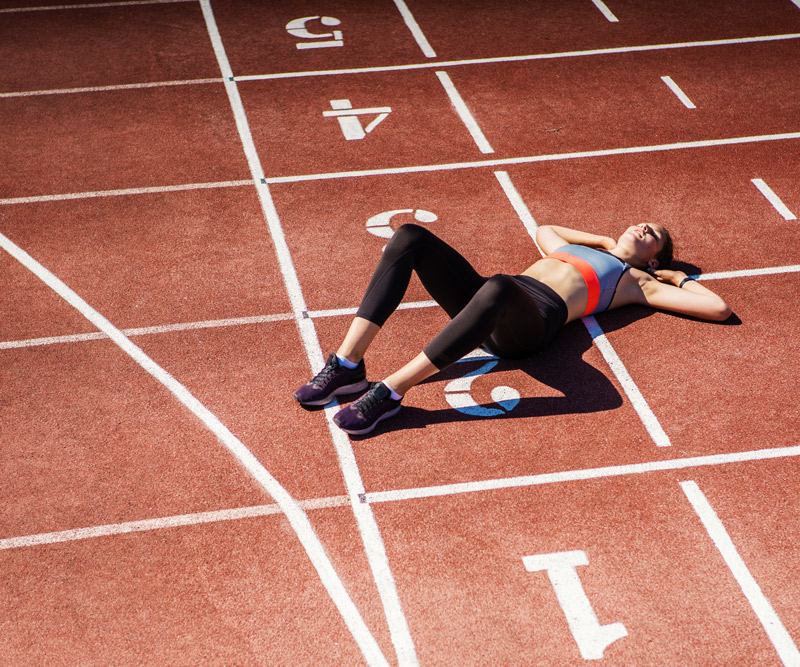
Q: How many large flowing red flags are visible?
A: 0